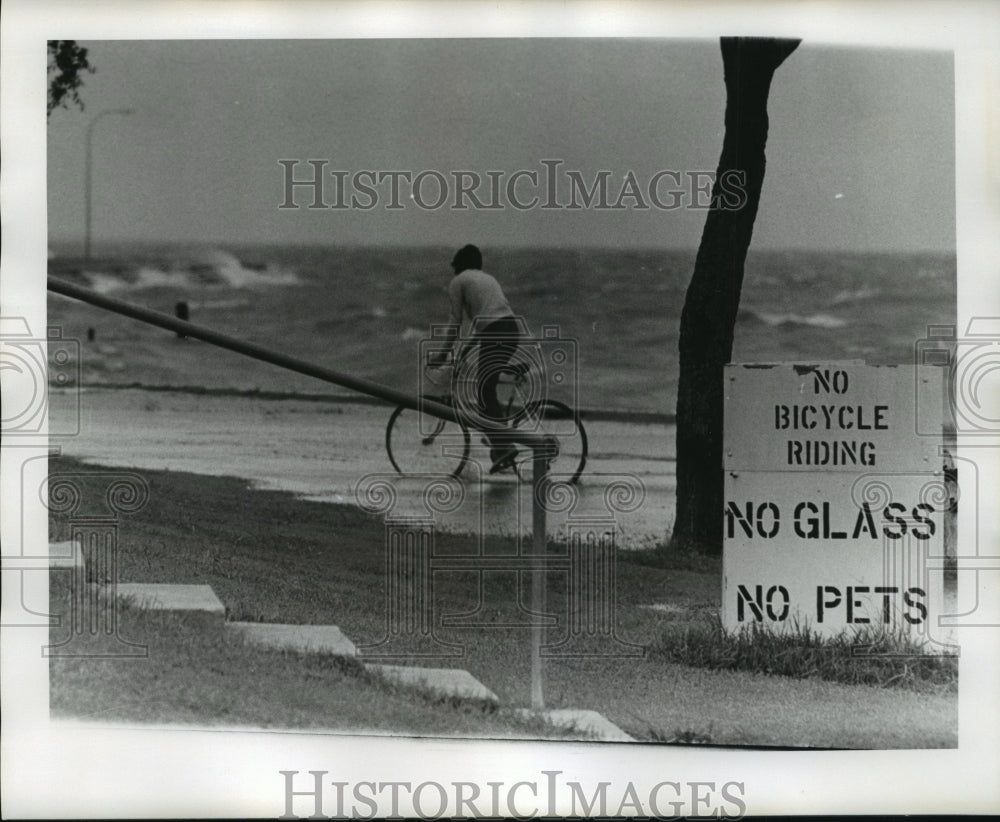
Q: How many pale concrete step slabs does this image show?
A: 5